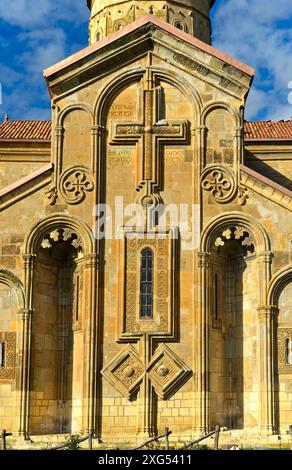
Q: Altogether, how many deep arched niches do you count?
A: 2